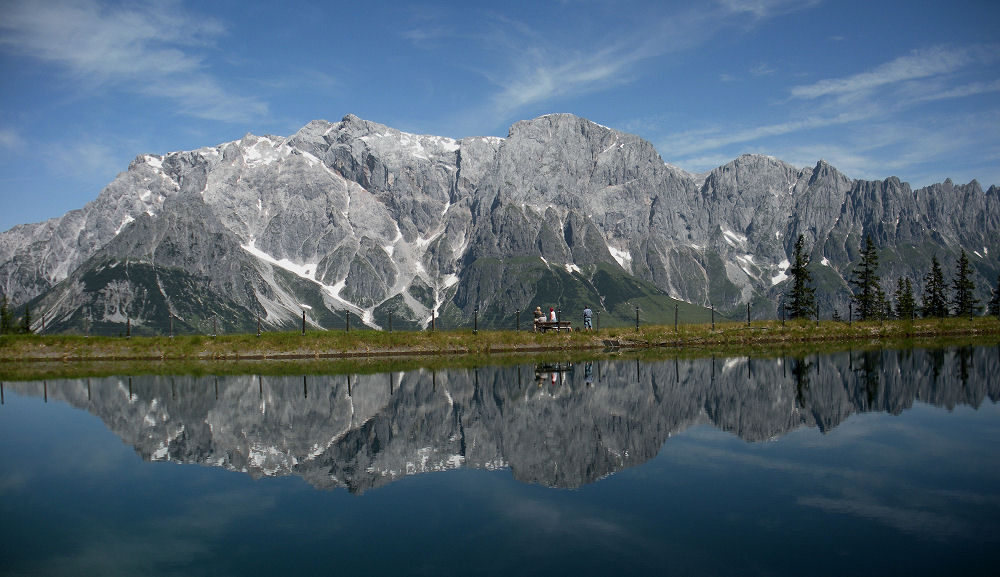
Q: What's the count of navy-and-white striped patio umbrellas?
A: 0